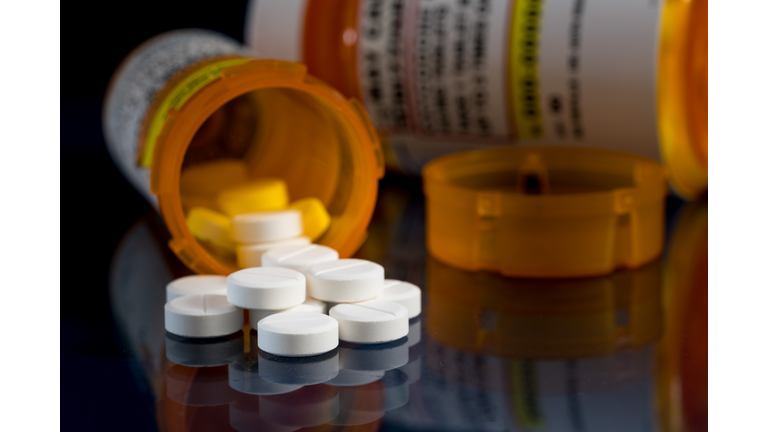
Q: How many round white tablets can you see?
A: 11